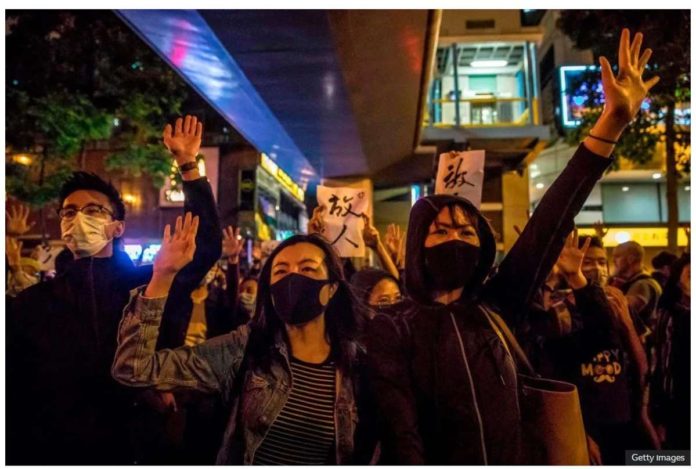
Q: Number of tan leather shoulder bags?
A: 1